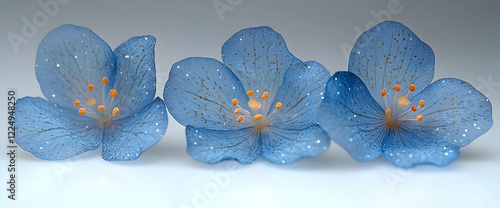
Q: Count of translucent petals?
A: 13